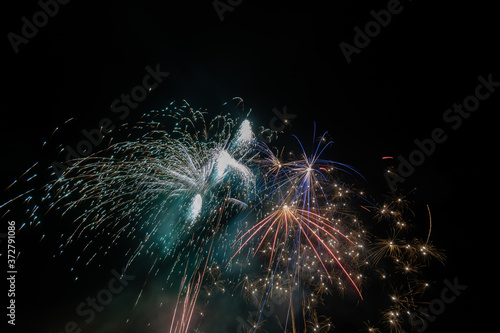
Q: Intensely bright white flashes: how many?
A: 3